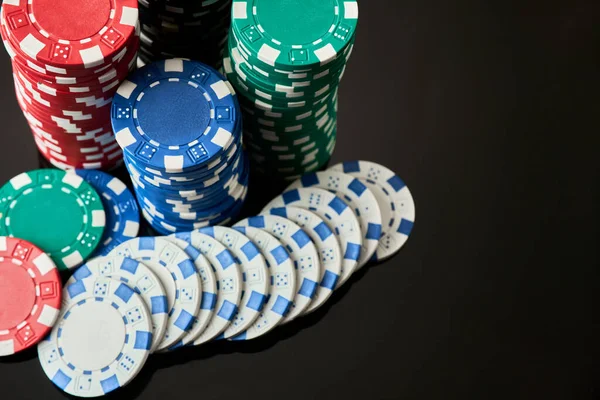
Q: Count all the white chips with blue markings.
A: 12